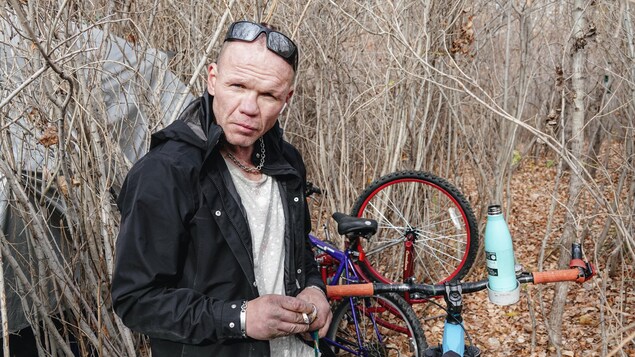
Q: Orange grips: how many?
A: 2